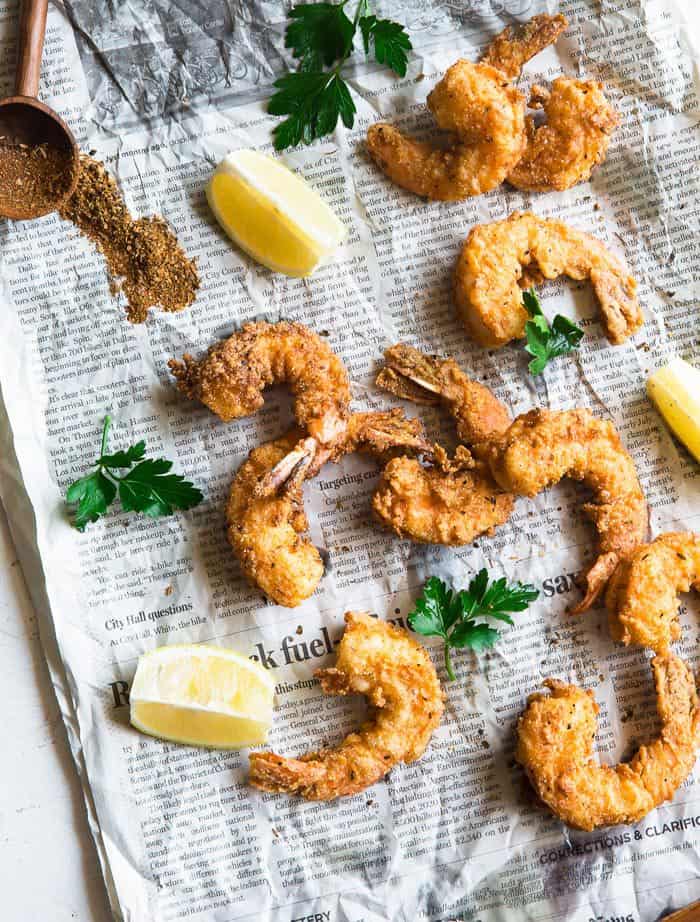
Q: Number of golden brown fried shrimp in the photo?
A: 10